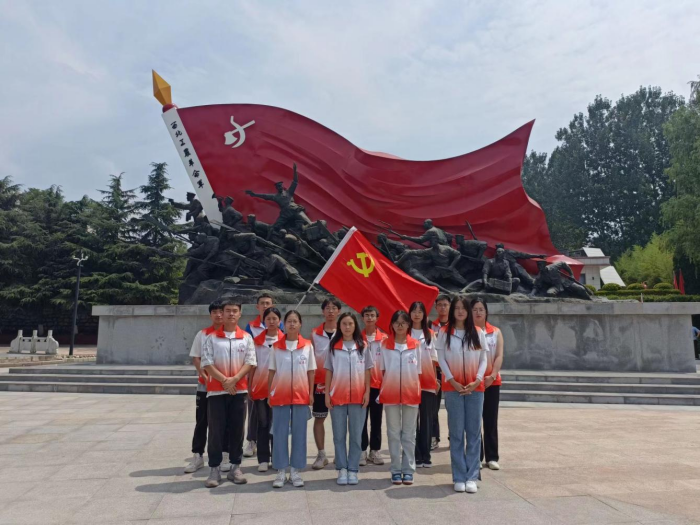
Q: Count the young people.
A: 13